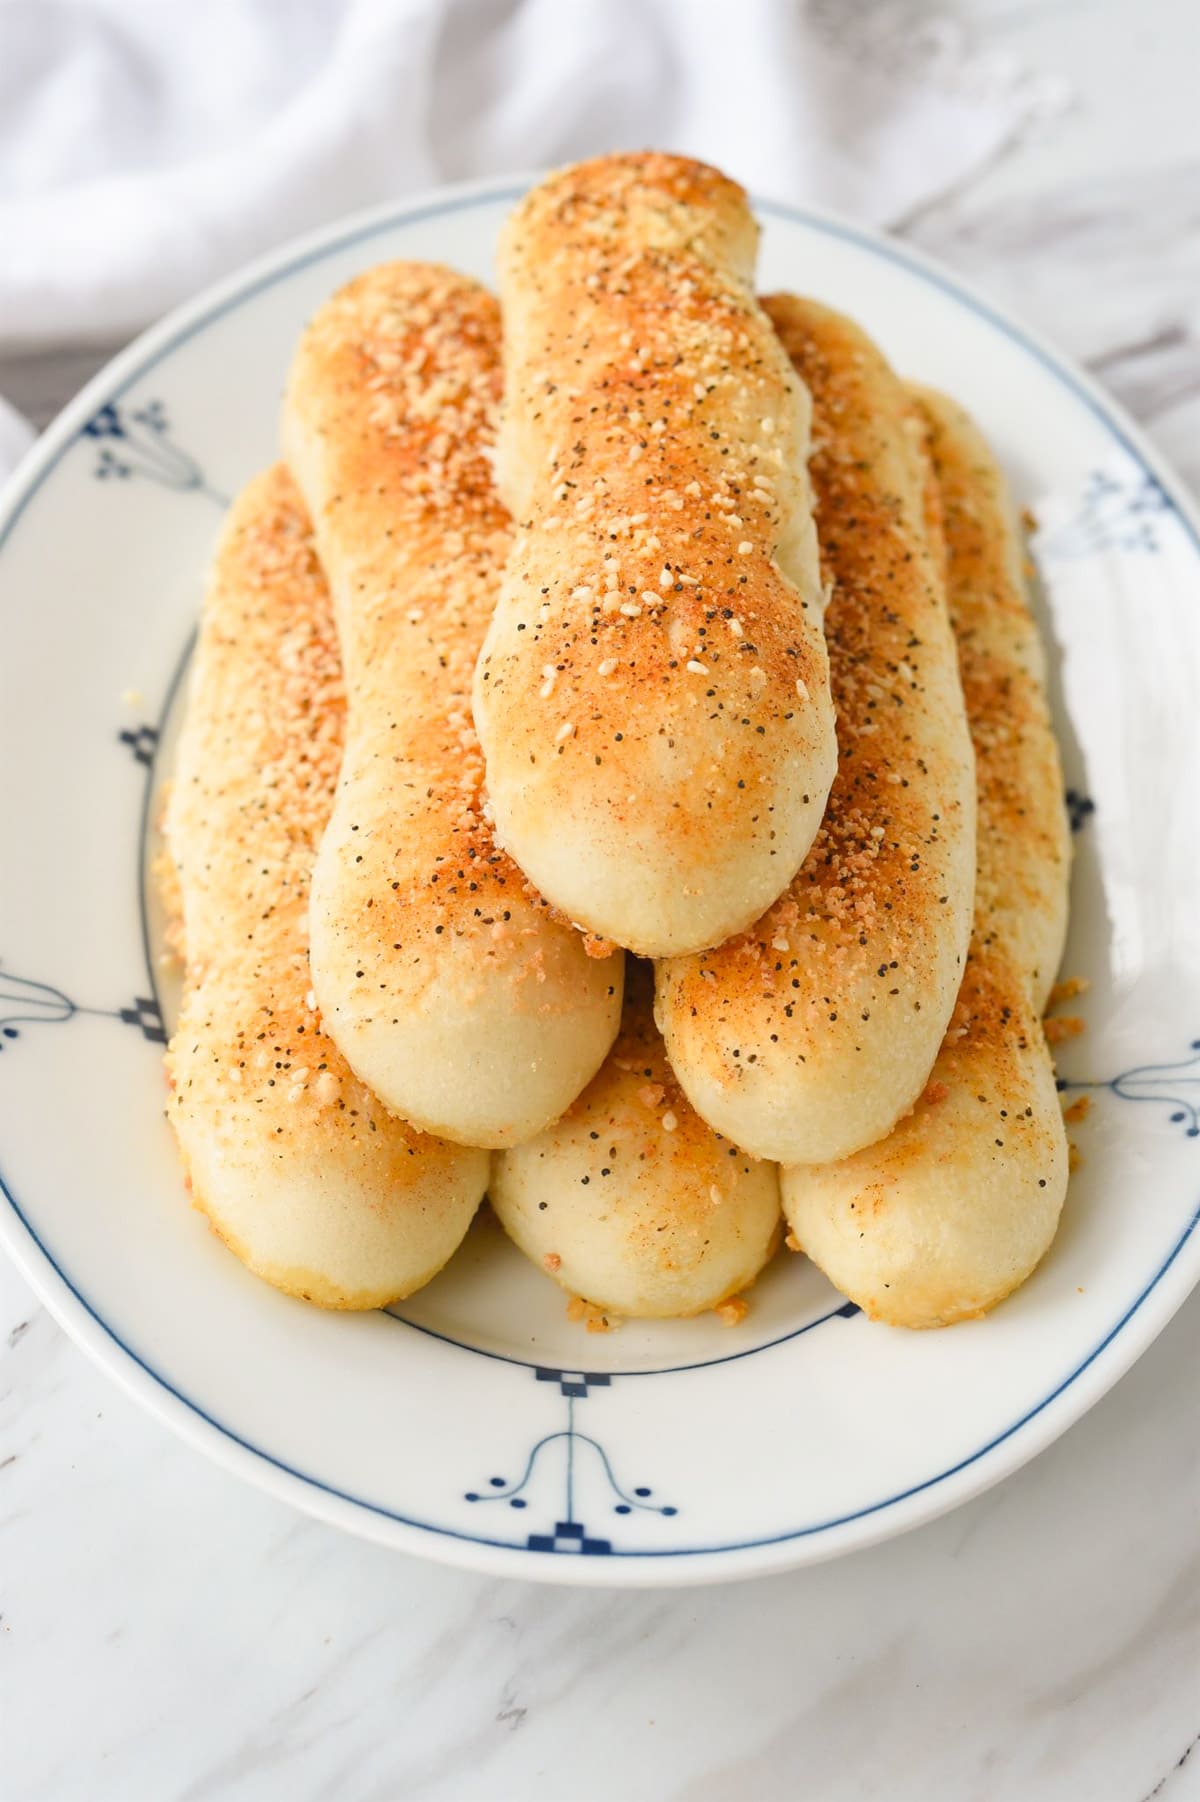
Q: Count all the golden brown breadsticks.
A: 6